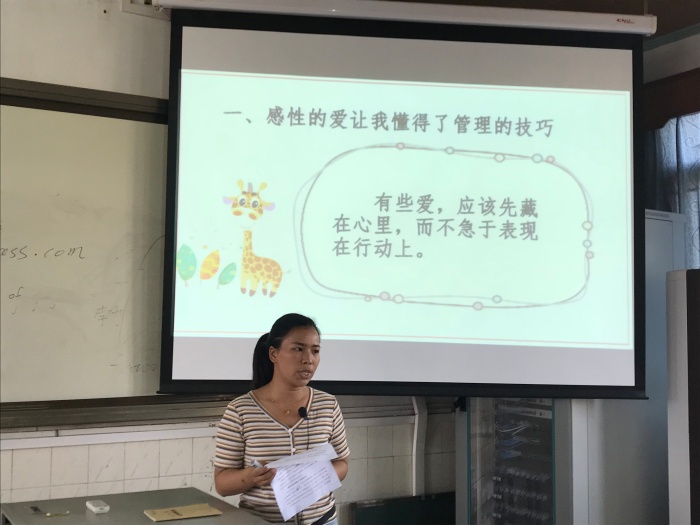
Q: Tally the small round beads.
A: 13